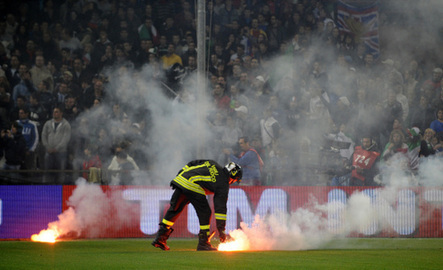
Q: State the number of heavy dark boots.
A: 2